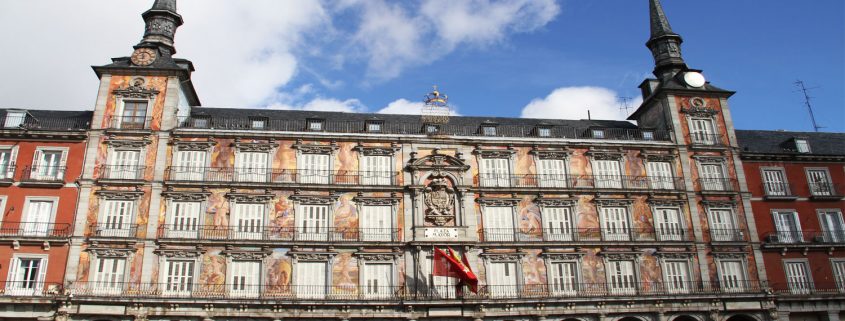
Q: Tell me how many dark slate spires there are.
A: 2